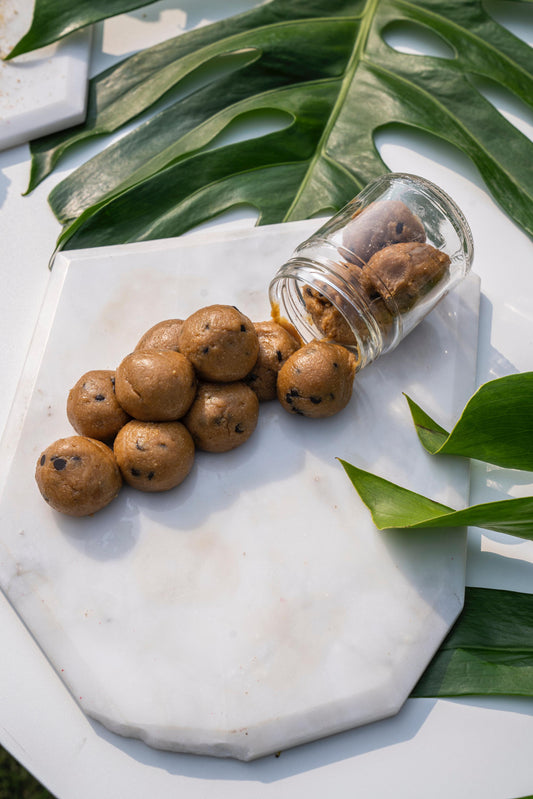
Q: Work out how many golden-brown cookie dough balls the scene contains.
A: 12